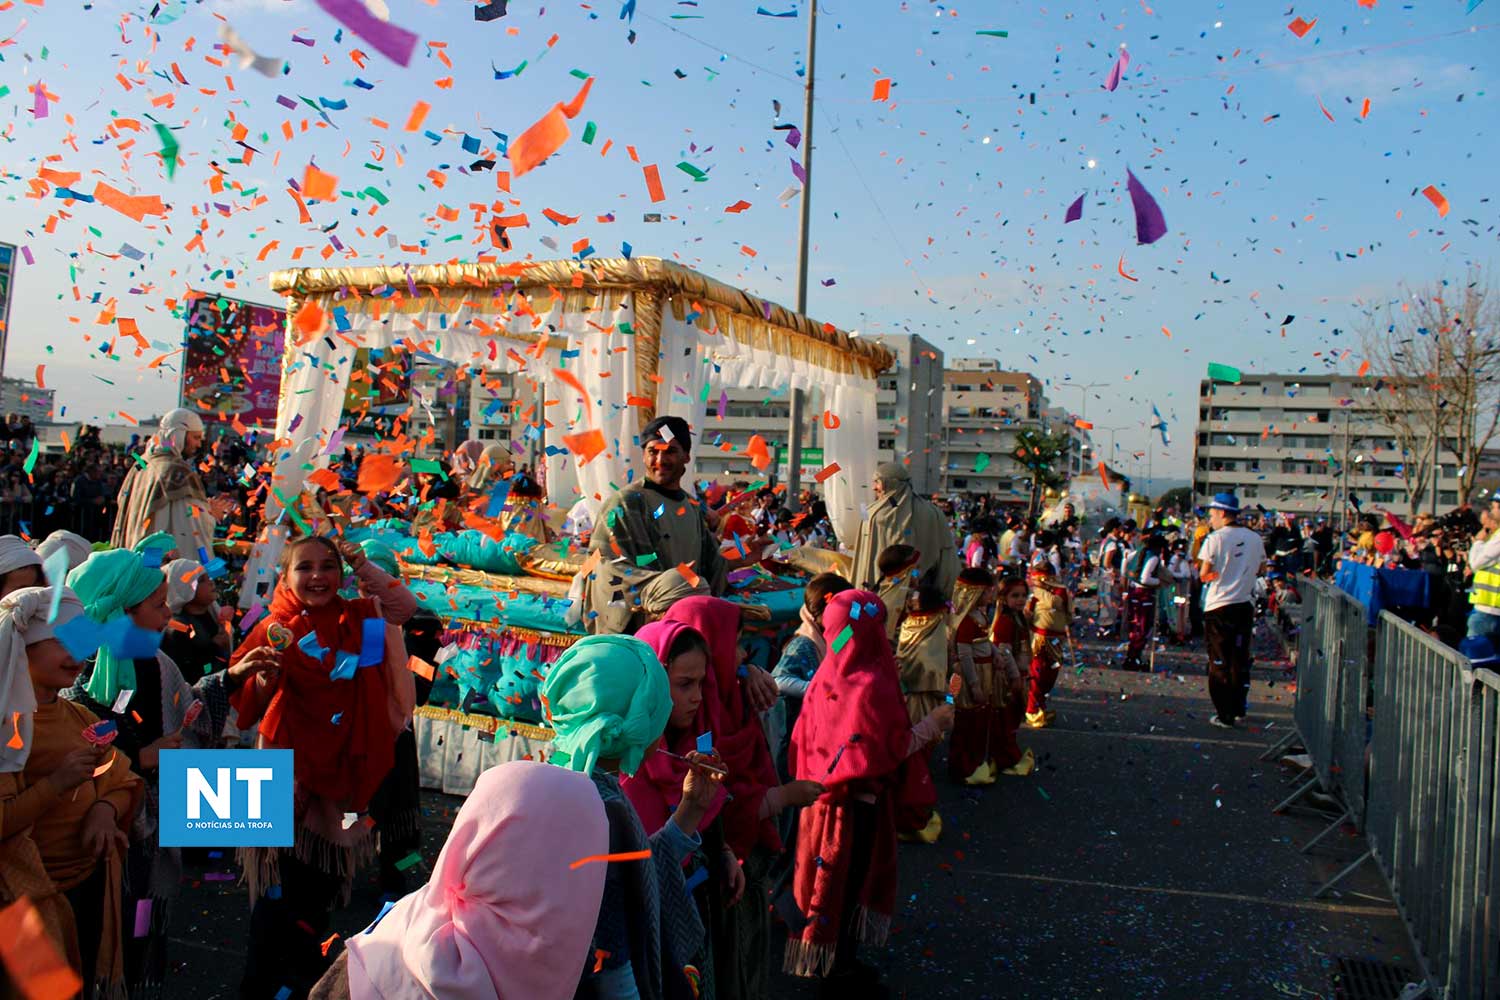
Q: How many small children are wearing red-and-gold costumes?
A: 5